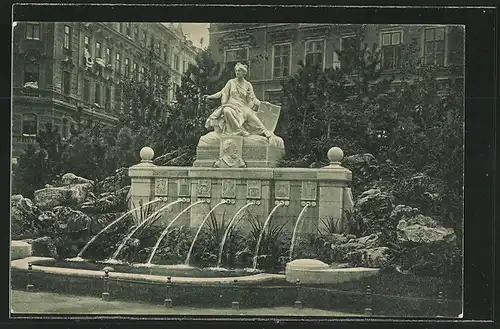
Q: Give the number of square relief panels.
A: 7